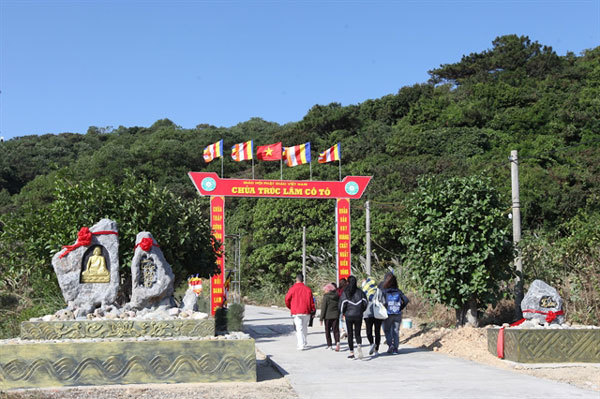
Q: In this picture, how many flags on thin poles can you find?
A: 5